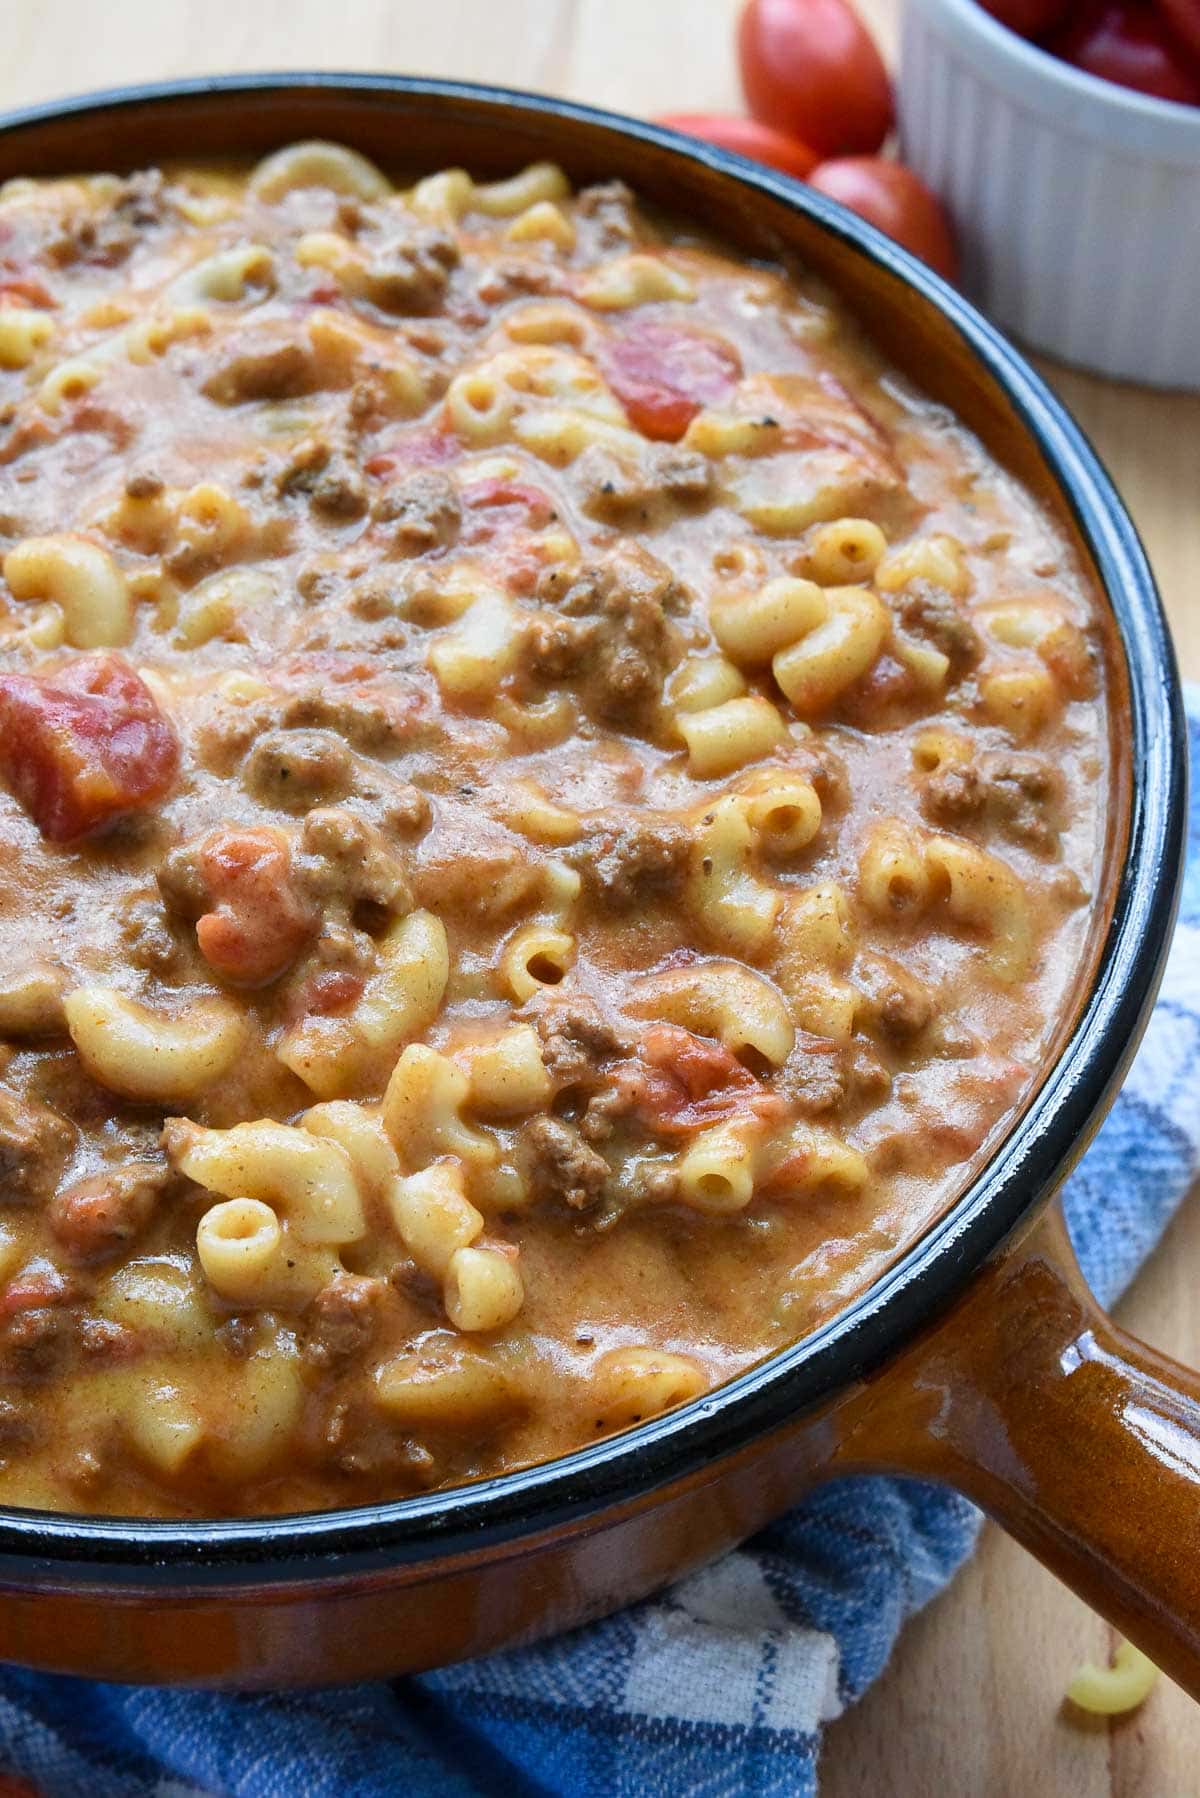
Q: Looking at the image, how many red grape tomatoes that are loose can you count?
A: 3